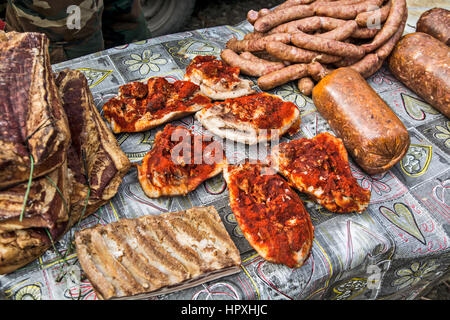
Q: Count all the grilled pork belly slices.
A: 6